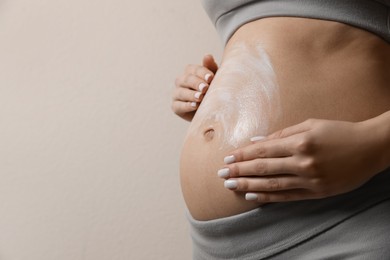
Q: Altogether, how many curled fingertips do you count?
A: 4